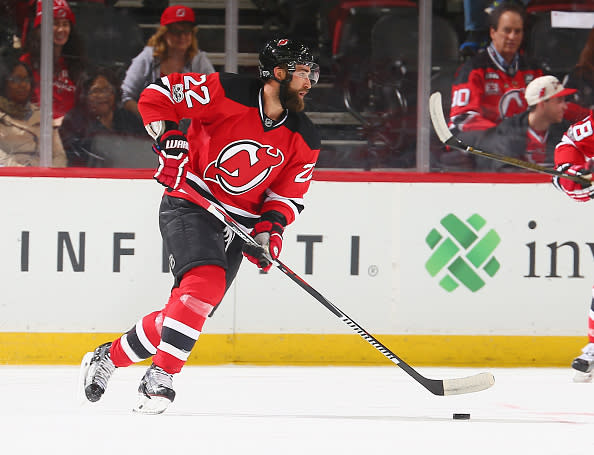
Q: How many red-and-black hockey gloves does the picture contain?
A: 3